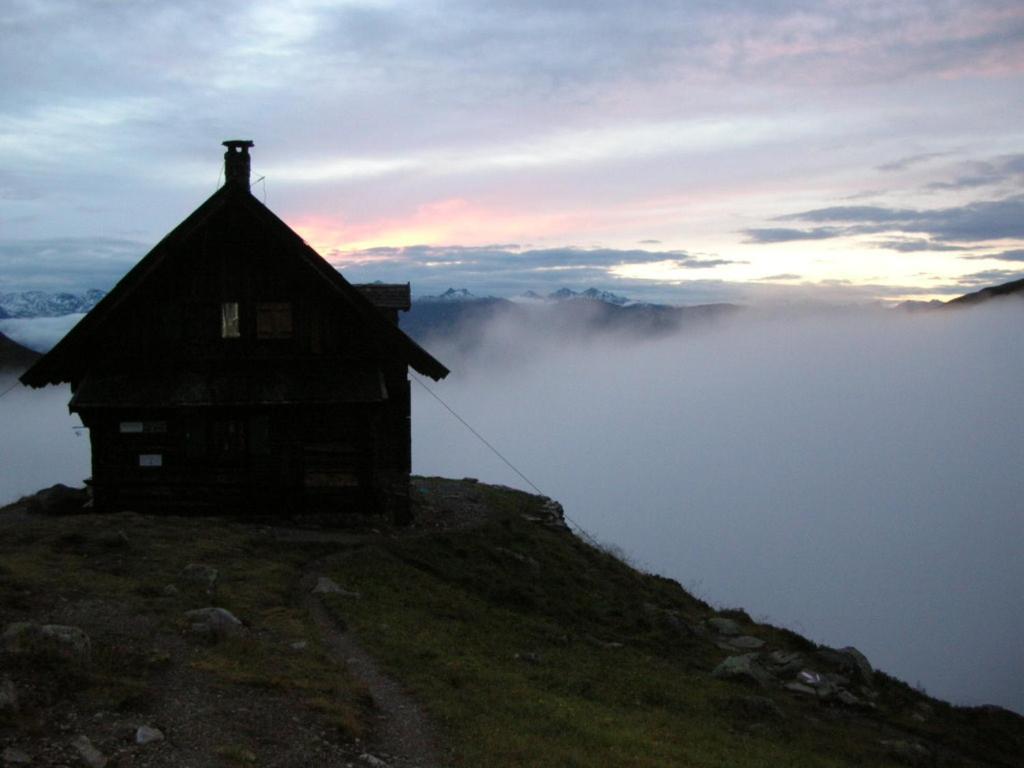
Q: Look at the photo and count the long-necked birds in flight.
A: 0